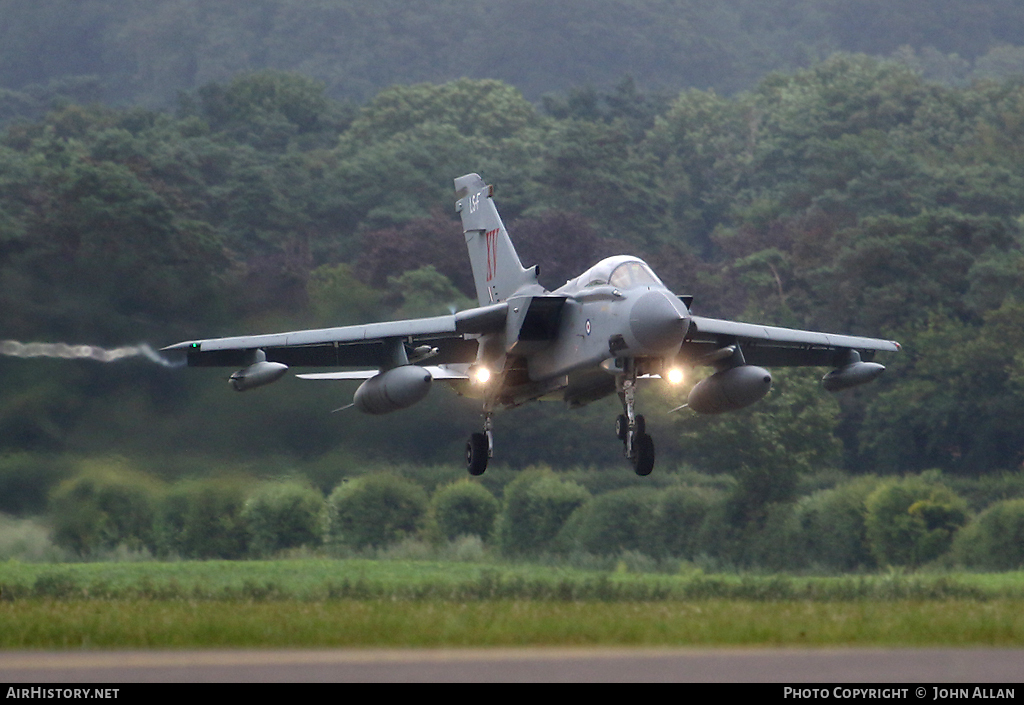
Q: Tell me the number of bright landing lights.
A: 2